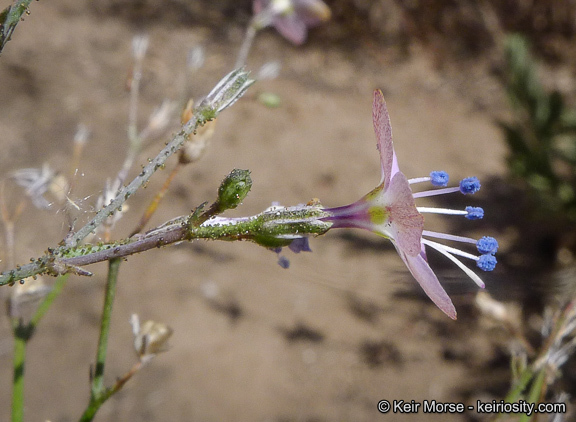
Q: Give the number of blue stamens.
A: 5